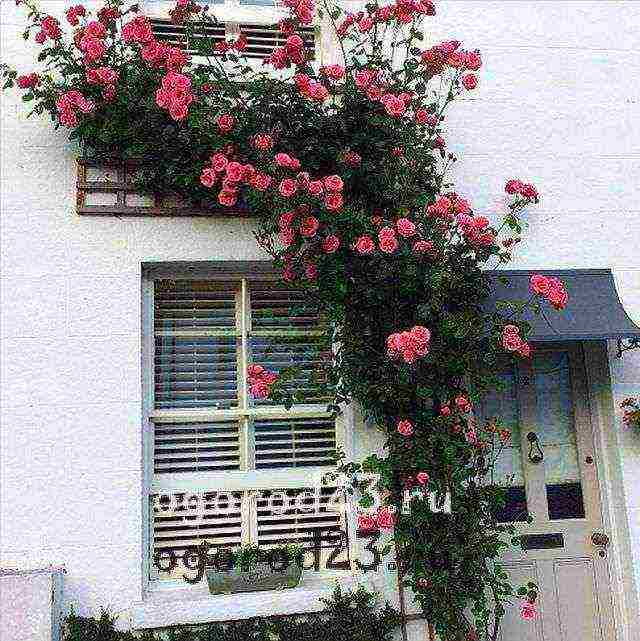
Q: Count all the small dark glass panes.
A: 2